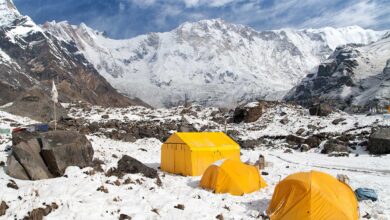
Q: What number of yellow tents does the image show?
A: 3